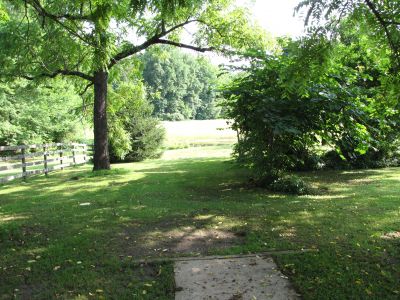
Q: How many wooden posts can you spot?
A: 5